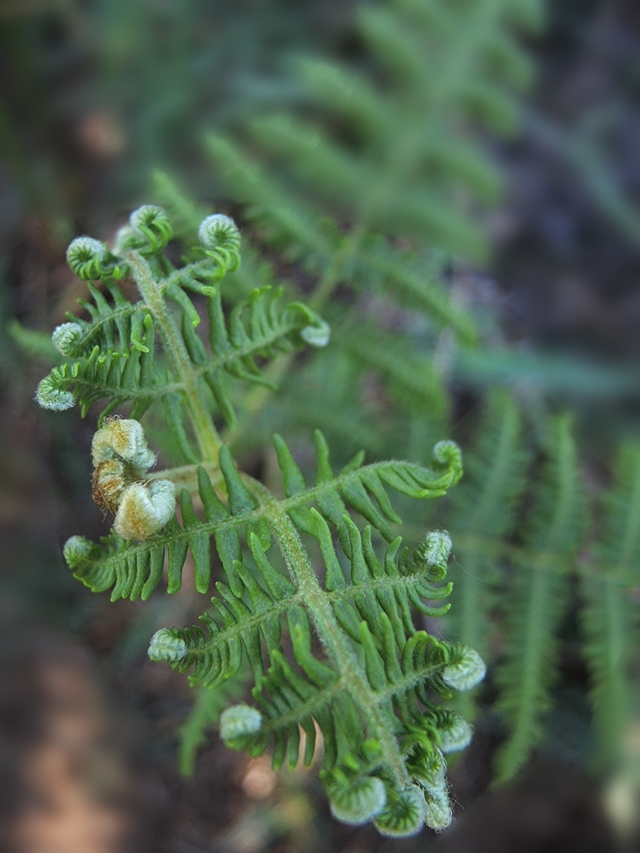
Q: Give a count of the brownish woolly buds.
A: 3